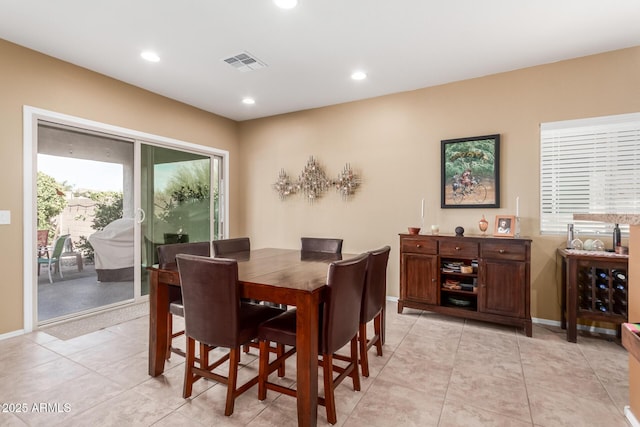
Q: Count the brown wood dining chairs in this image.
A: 6